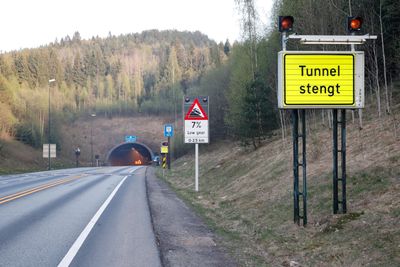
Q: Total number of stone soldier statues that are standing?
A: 0